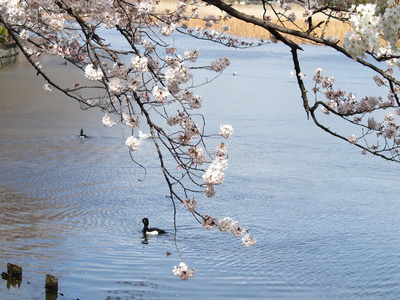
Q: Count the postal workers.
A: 0